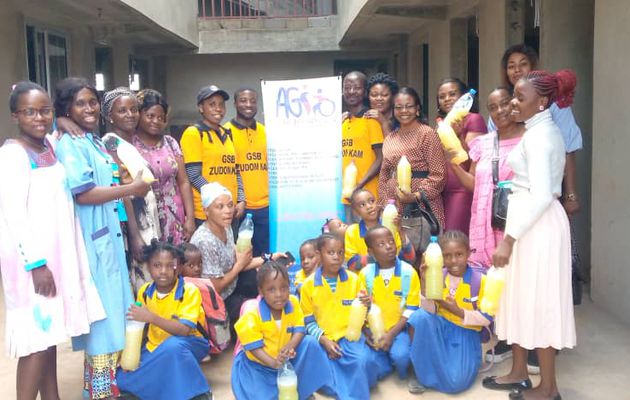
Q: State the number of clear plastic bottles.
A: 13